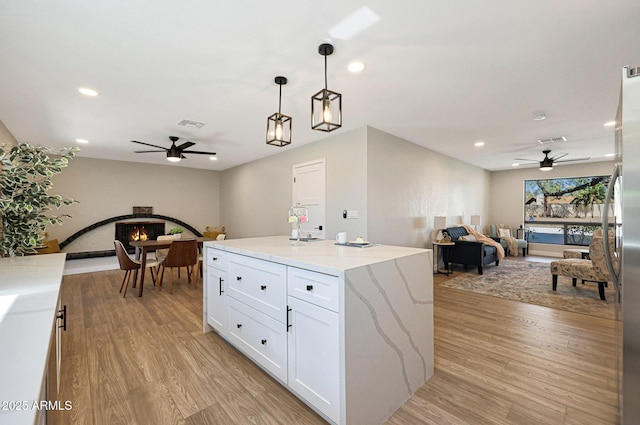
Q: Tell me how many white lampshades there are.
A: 2